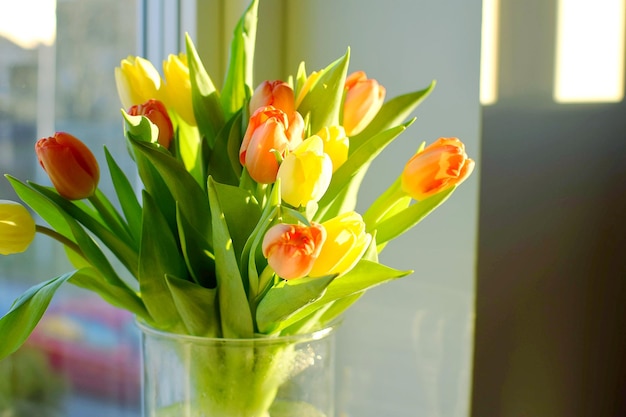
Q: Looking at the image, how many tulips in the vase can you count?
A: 14